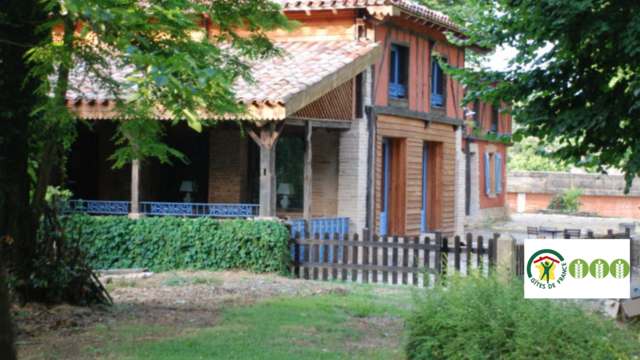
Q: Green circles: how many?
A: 3